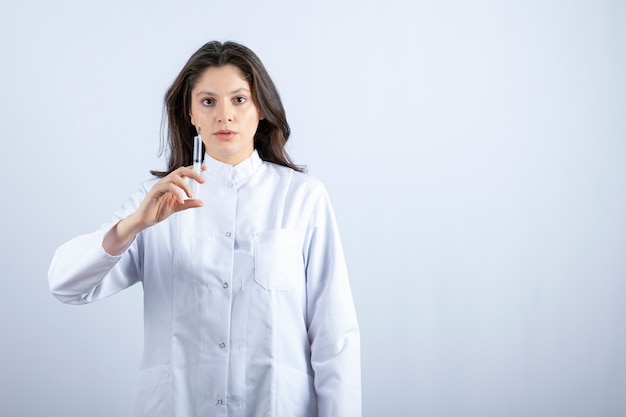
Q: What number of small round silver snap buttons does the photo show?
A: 5